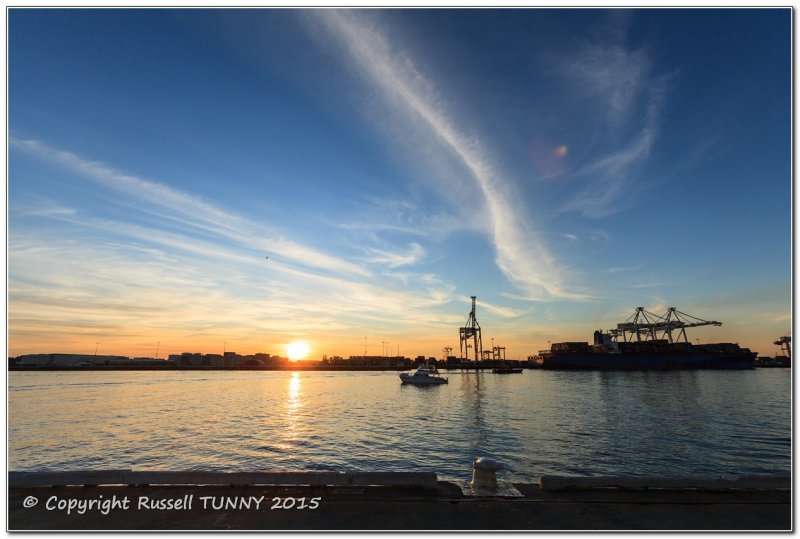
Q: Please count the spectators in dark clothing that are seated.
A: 0